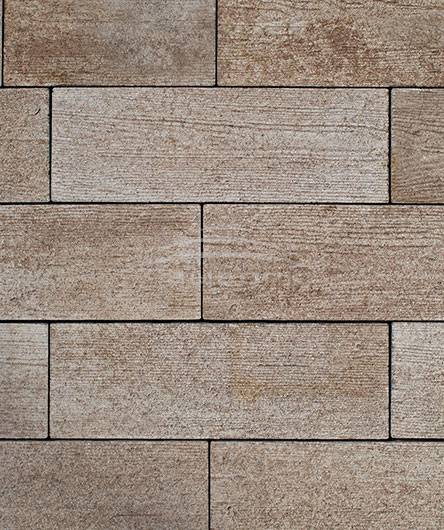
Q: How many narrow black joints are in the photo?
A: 12